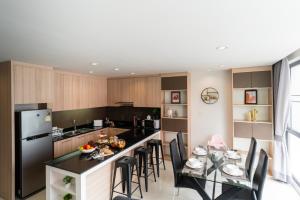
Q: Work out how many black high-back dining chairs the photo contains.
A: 4